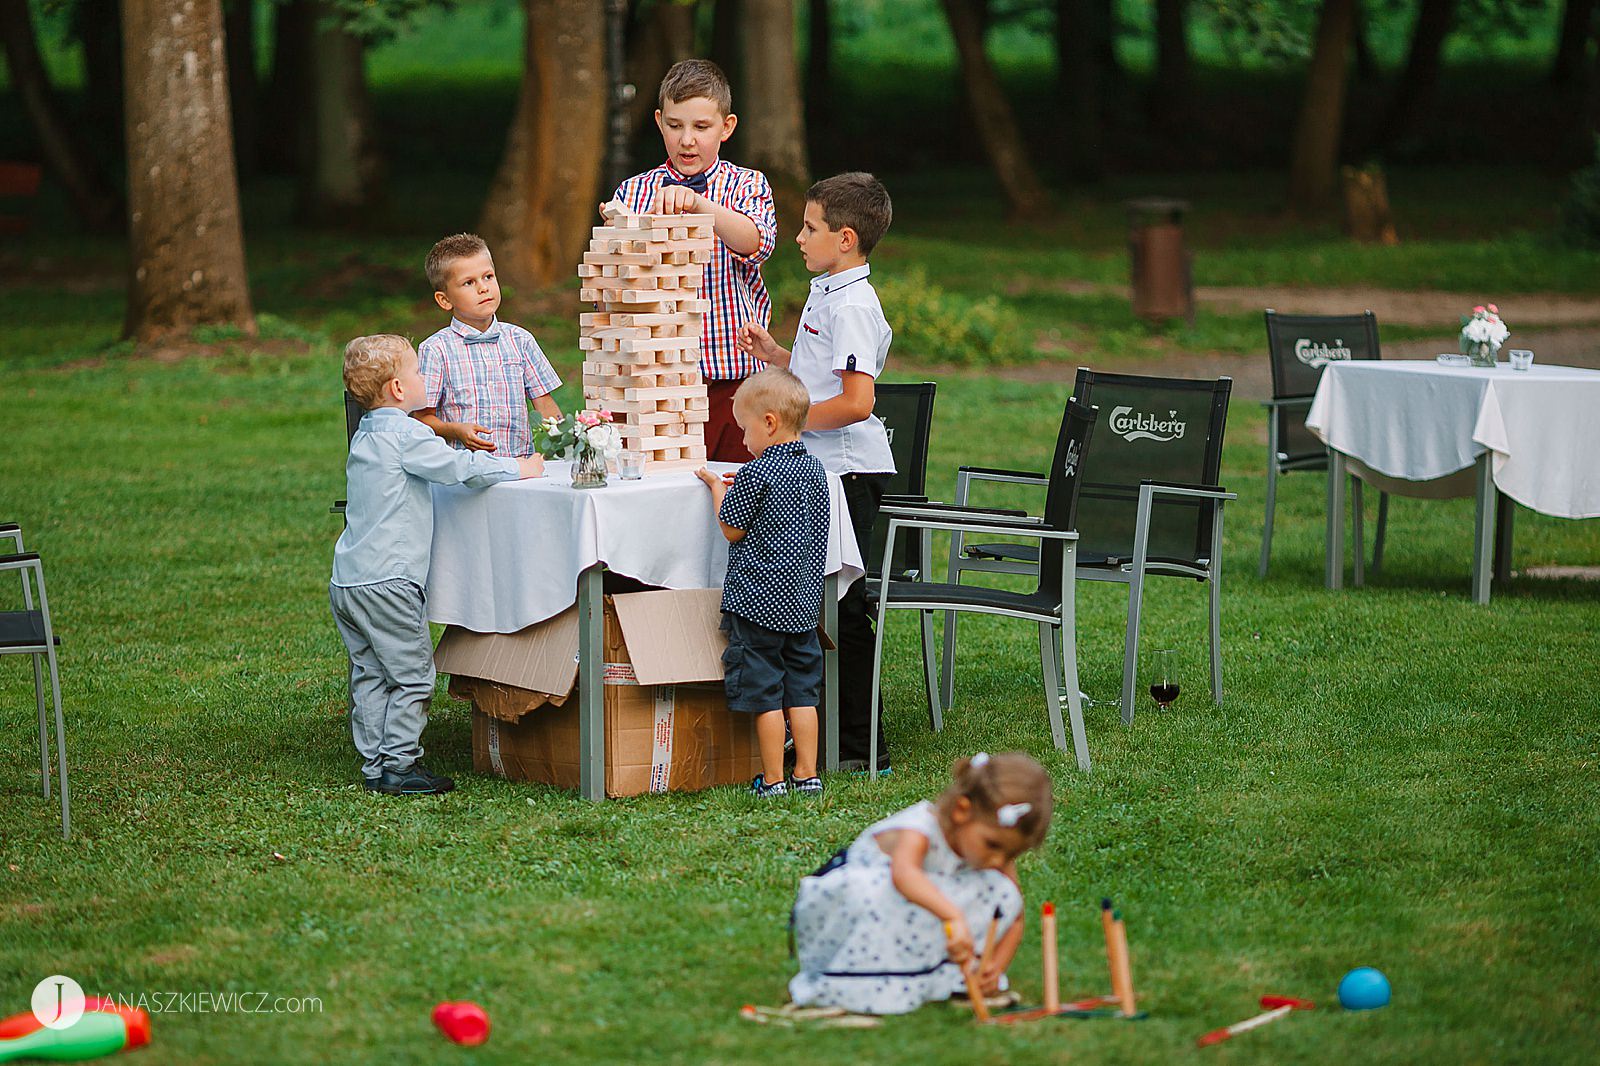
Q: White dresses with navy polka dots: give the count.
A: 1